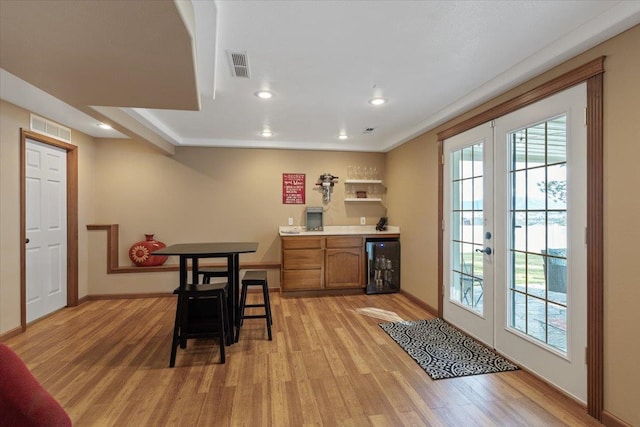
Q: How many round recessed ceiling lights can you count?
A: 5